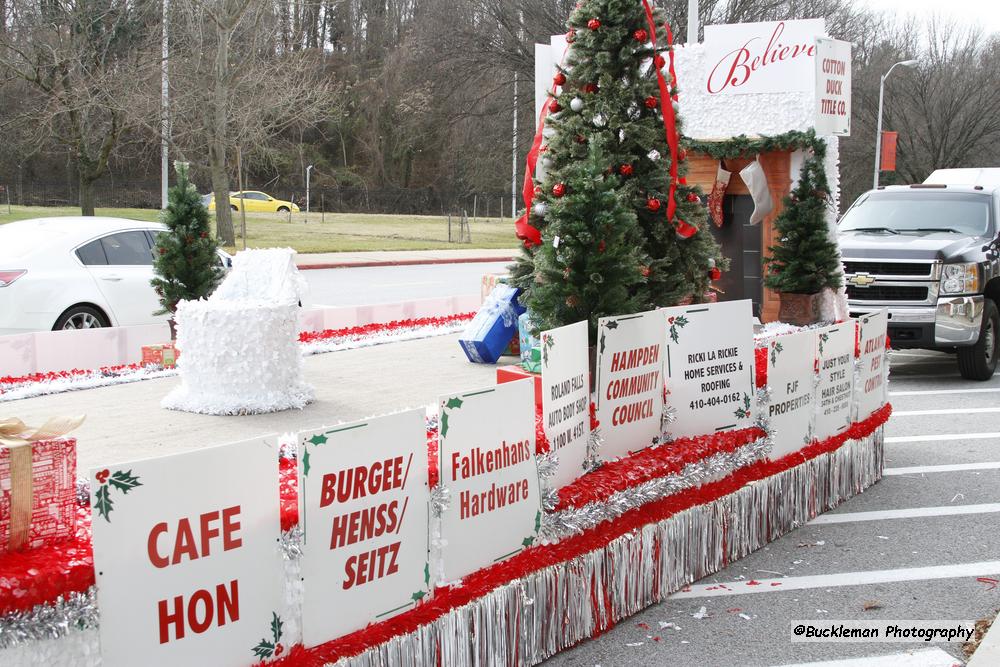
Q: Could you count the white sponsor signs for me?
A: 10